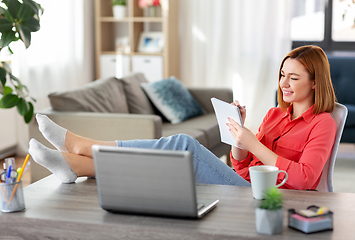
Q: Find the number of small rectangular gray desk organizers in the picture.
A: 1